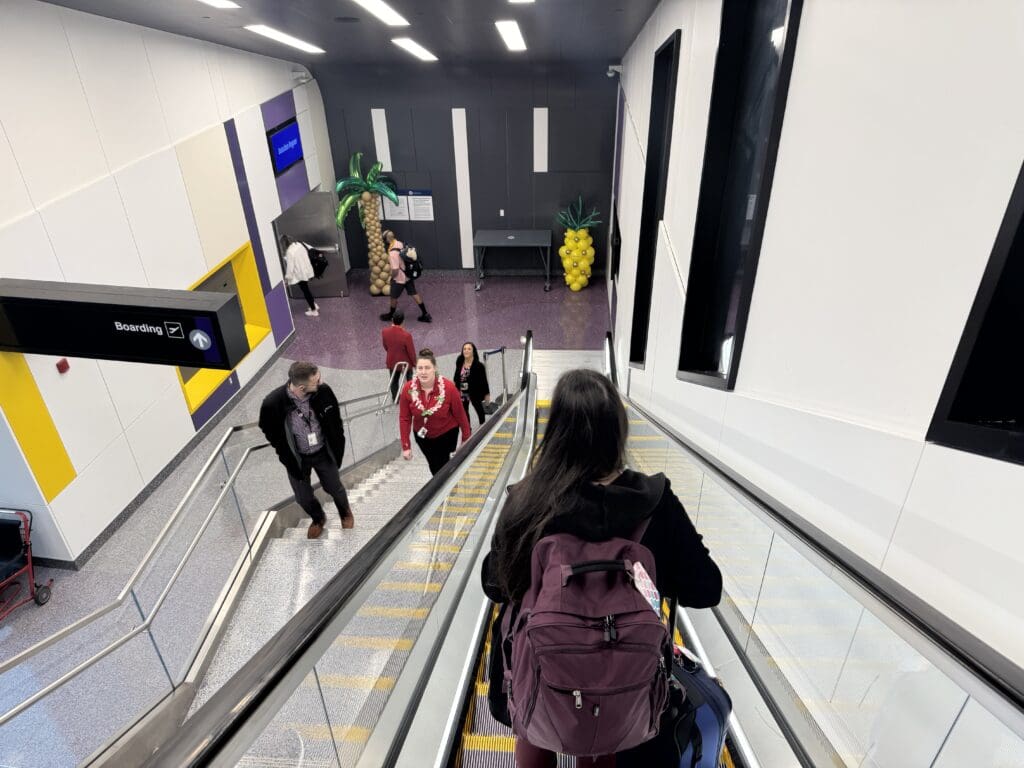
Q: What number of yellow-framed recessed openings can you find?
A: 1